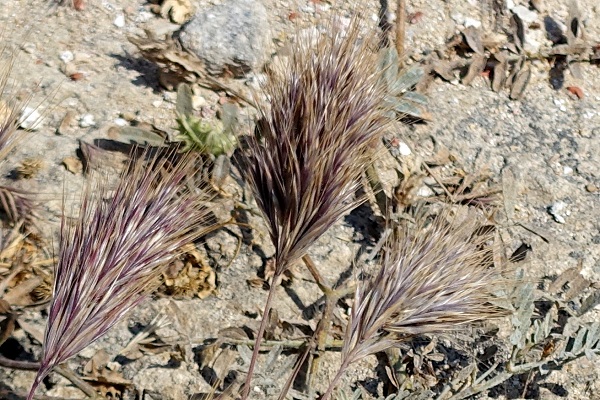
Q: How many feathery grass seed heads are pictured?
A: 3